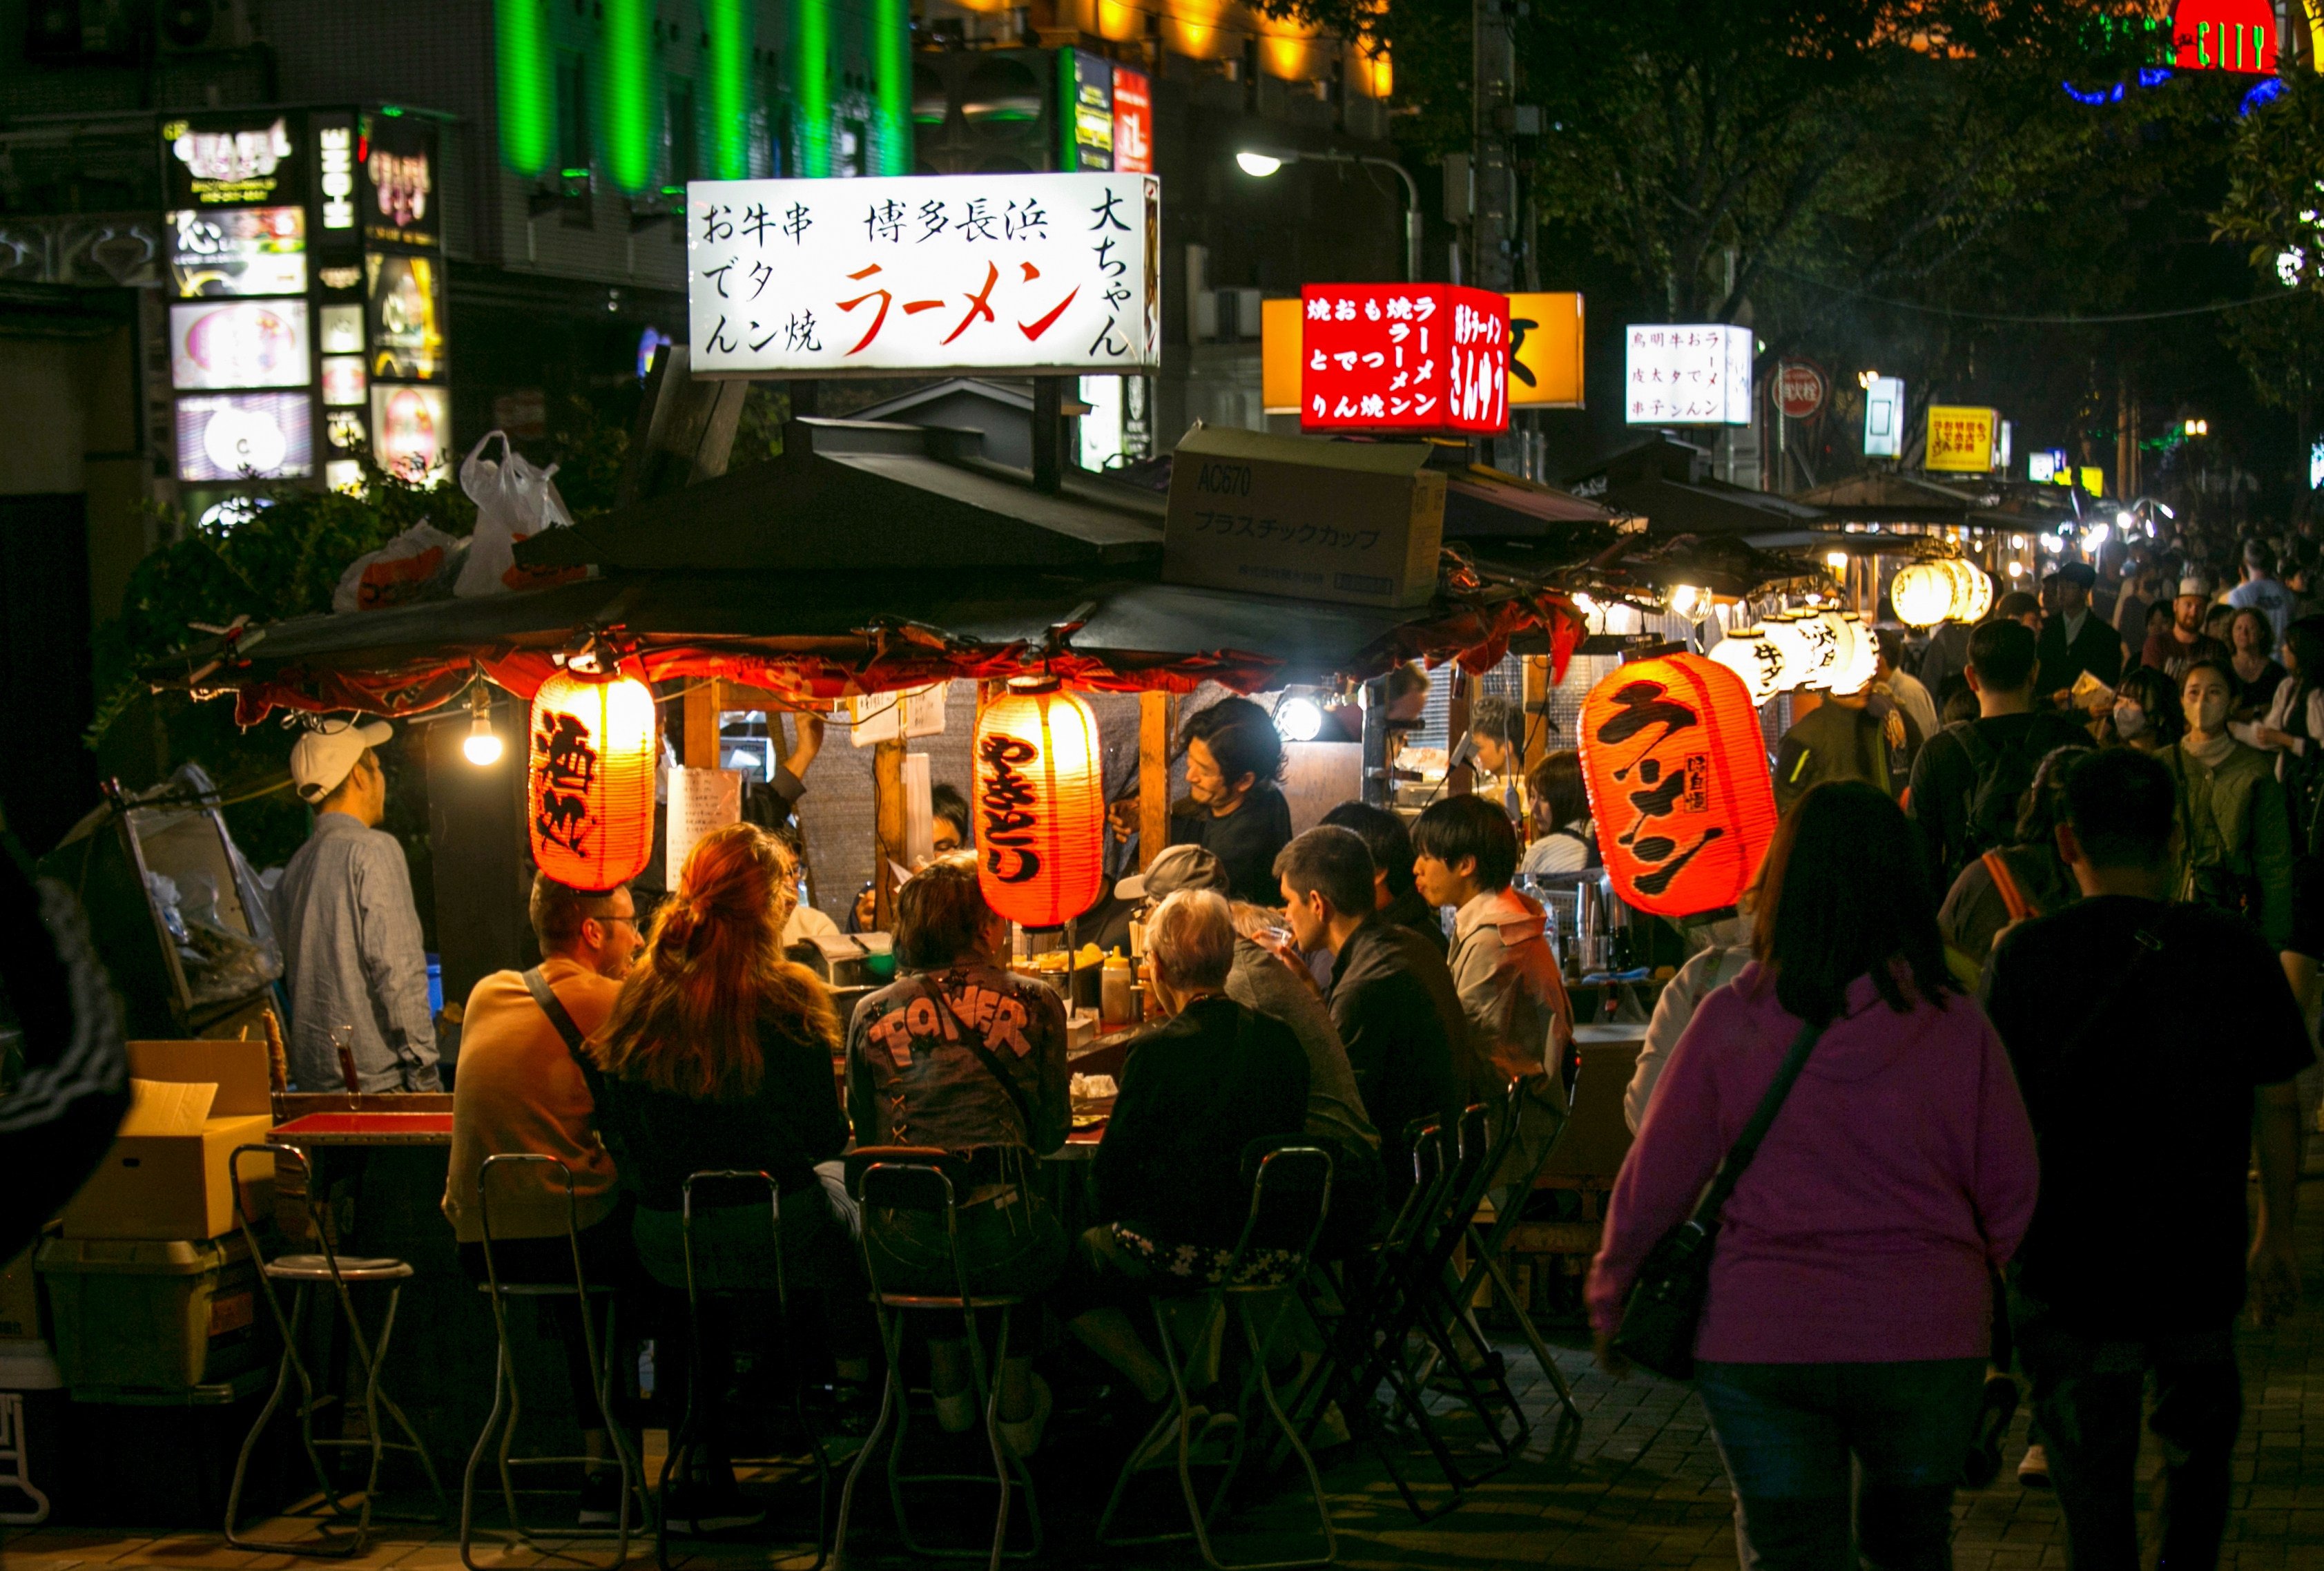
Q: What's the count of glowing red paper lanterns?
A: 3